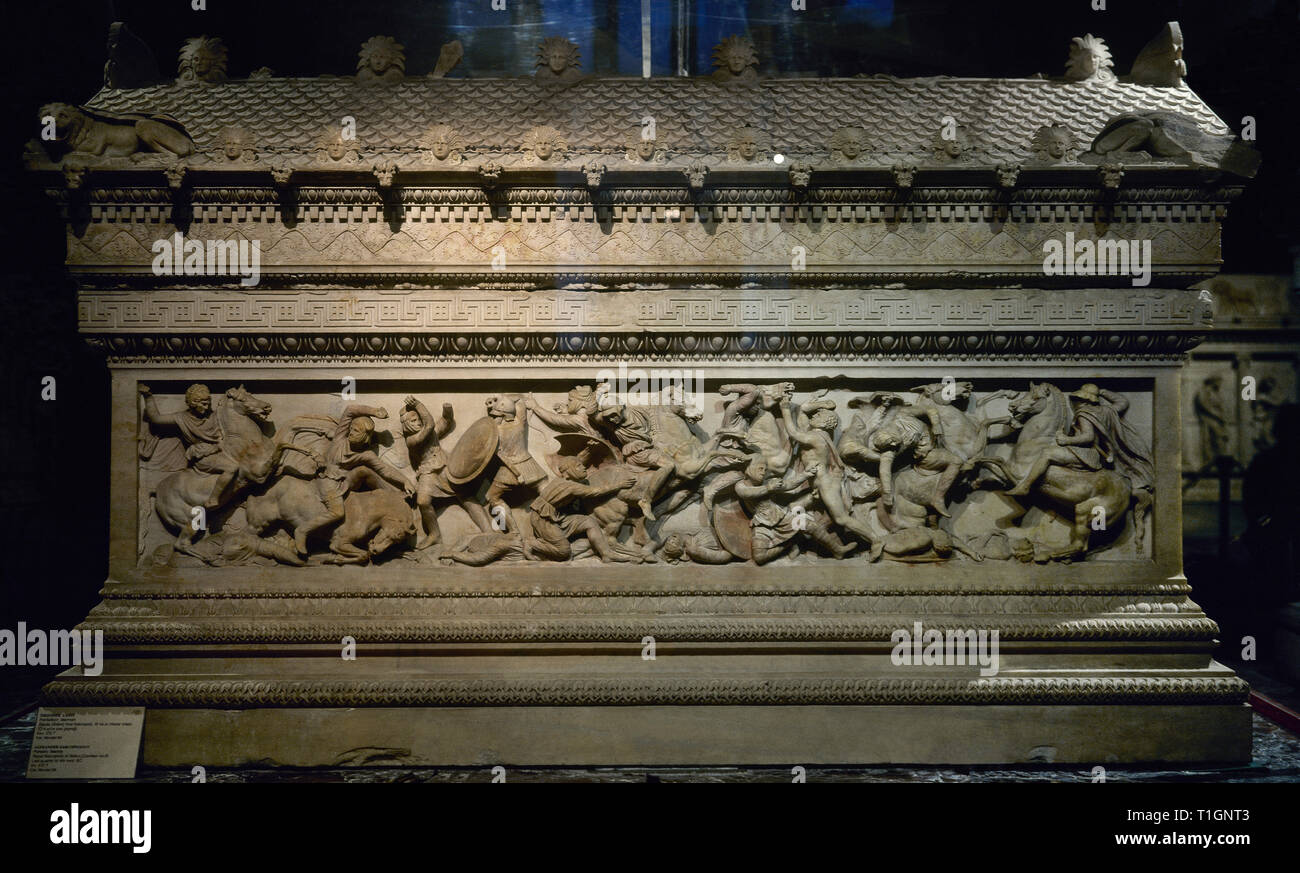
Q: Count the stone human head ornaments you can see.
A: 14